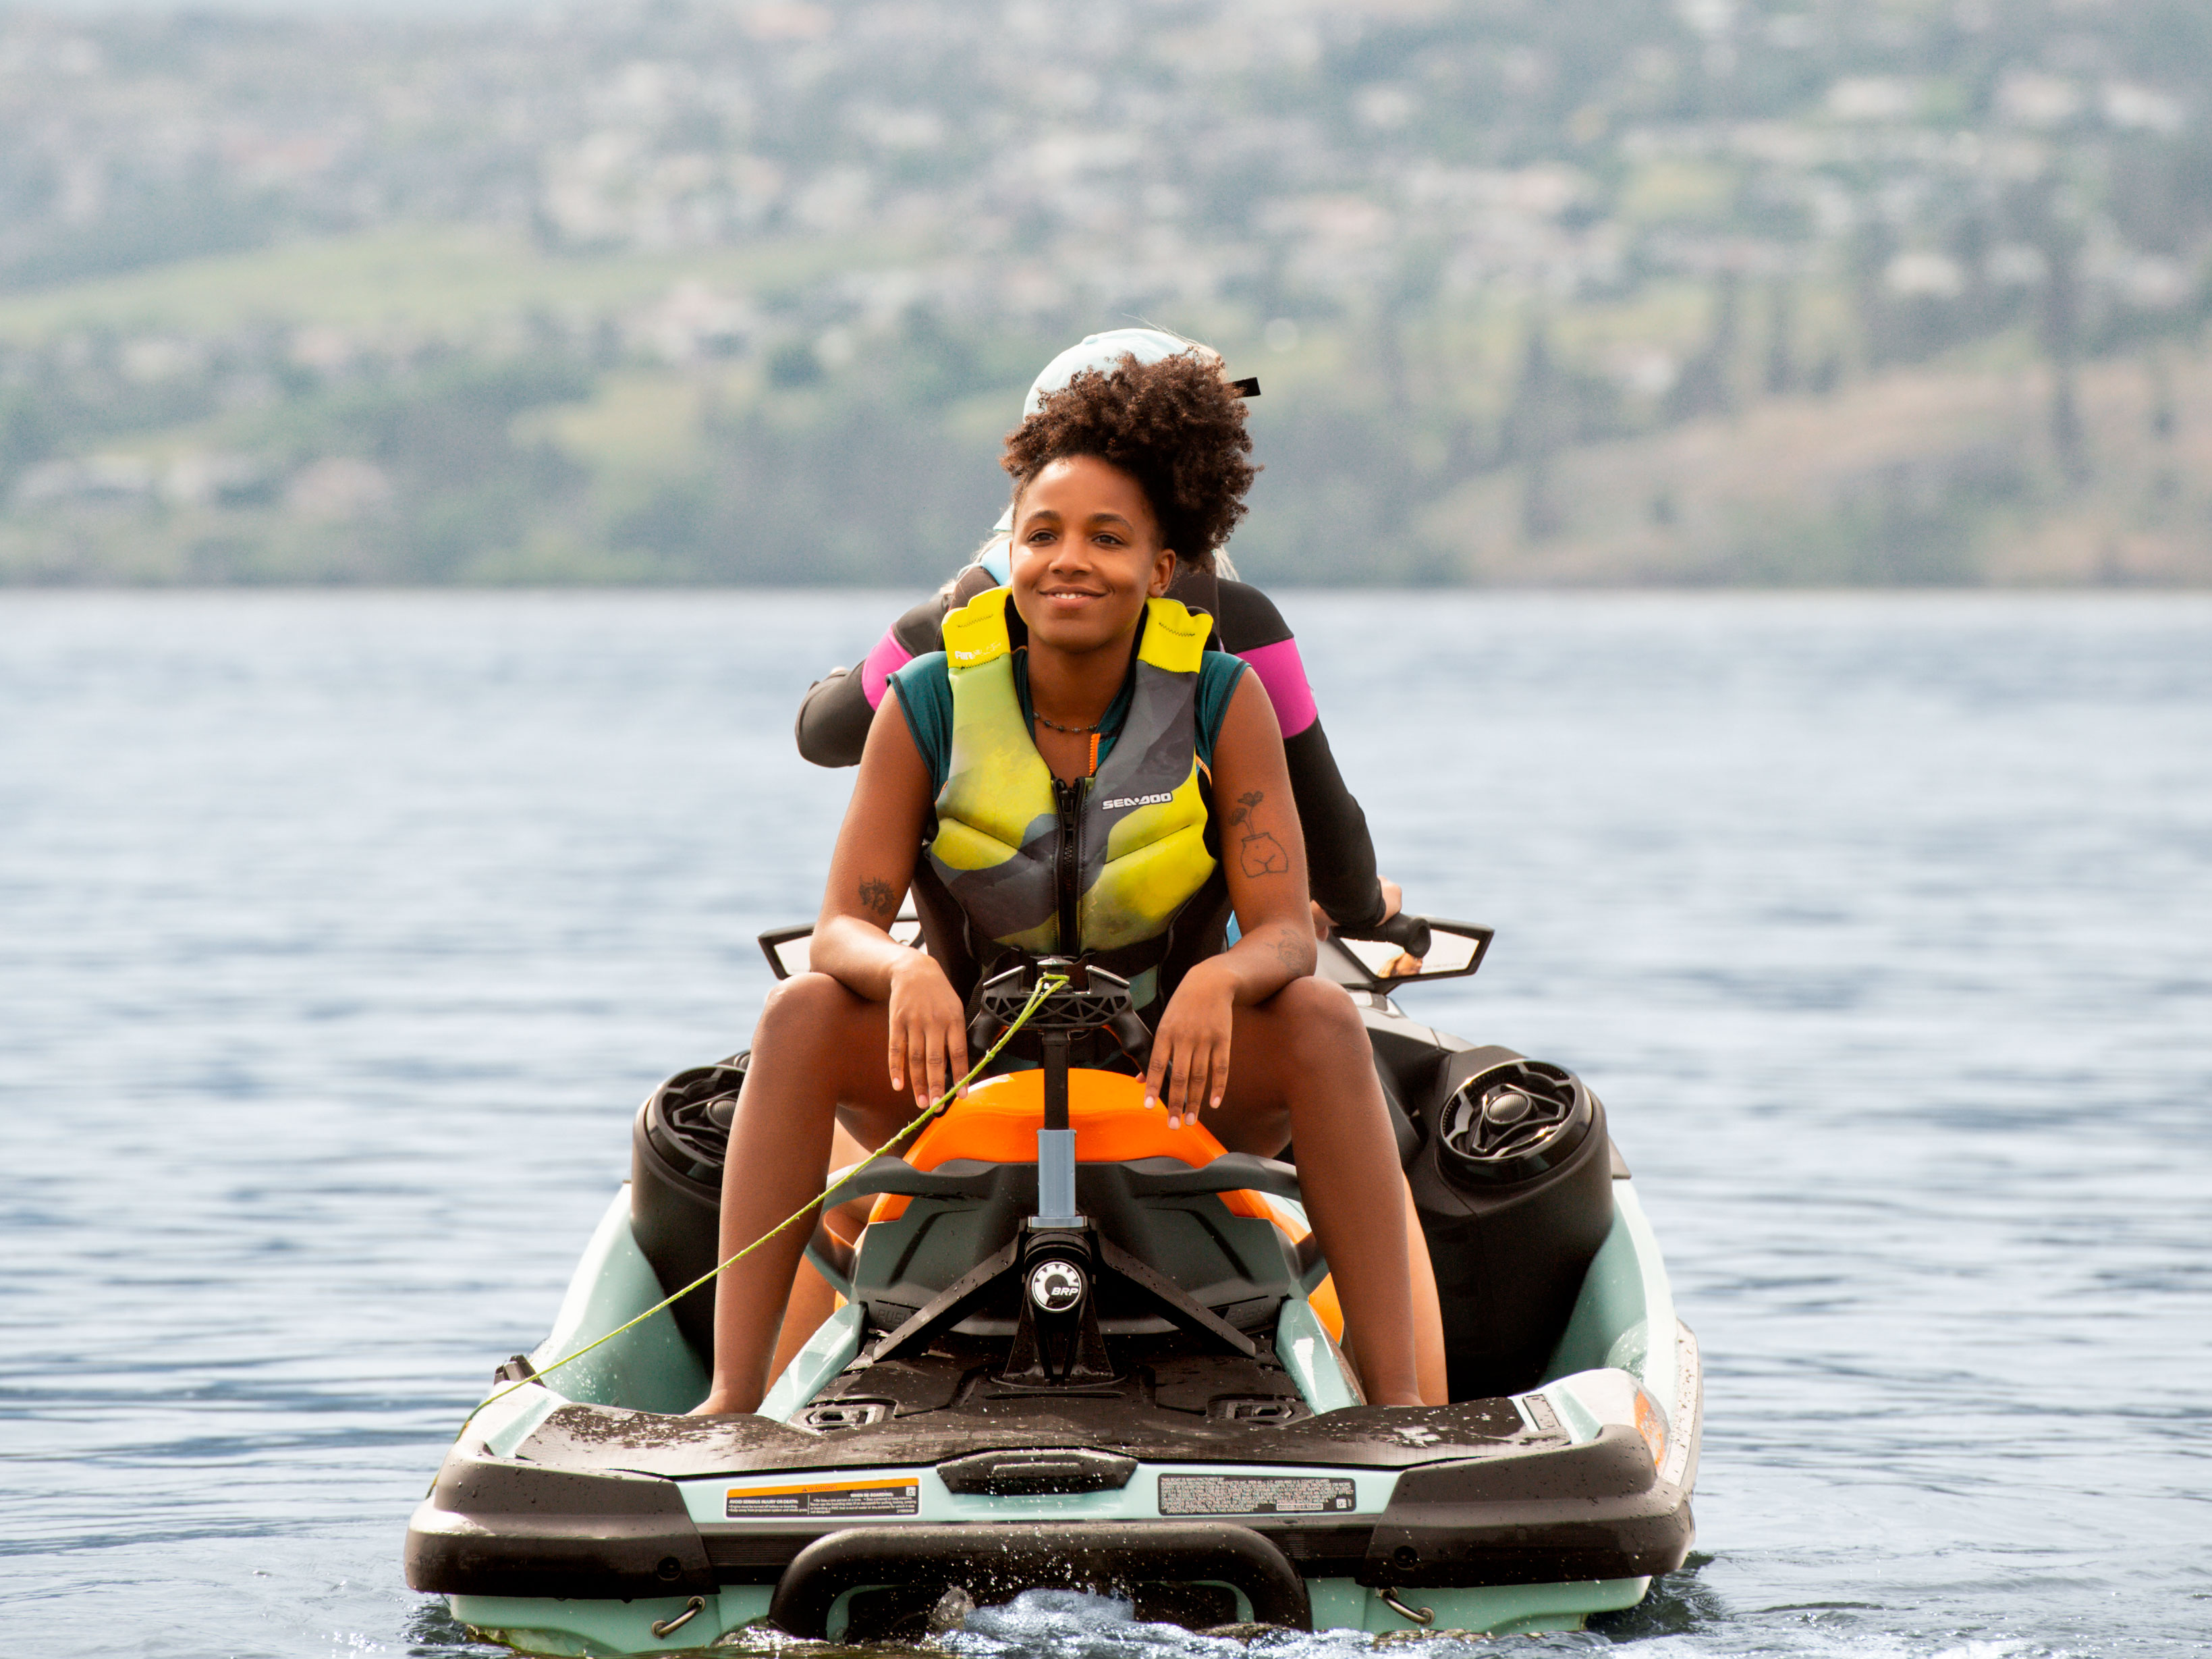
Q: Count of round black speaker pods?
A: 2